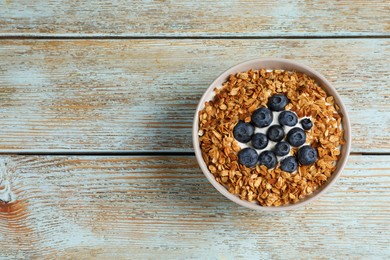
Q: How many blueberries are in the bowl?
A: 13